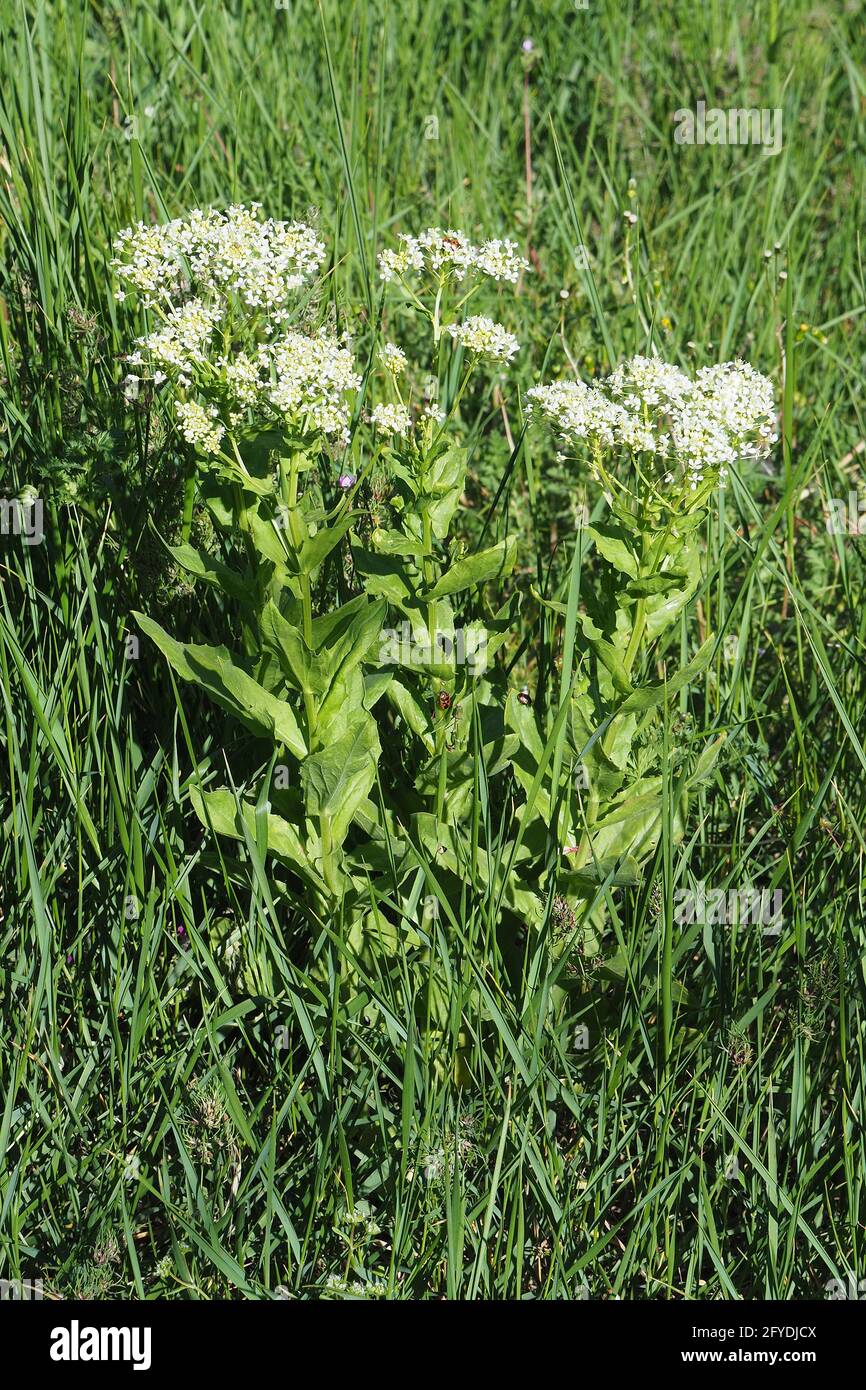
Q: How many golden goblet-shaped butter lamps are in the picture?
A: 0